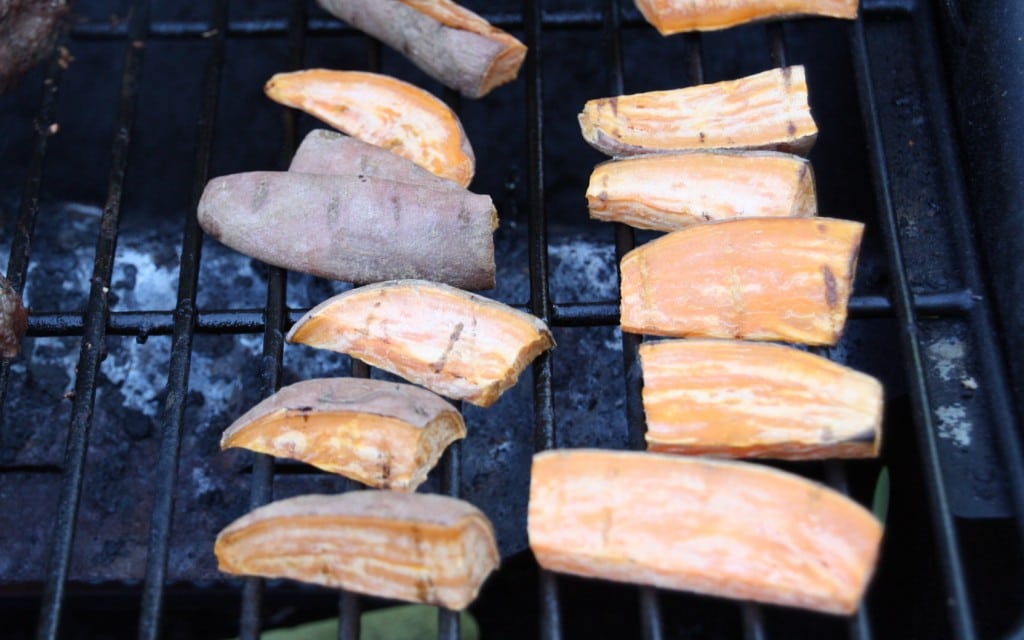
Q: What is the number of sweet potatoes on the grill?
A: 13